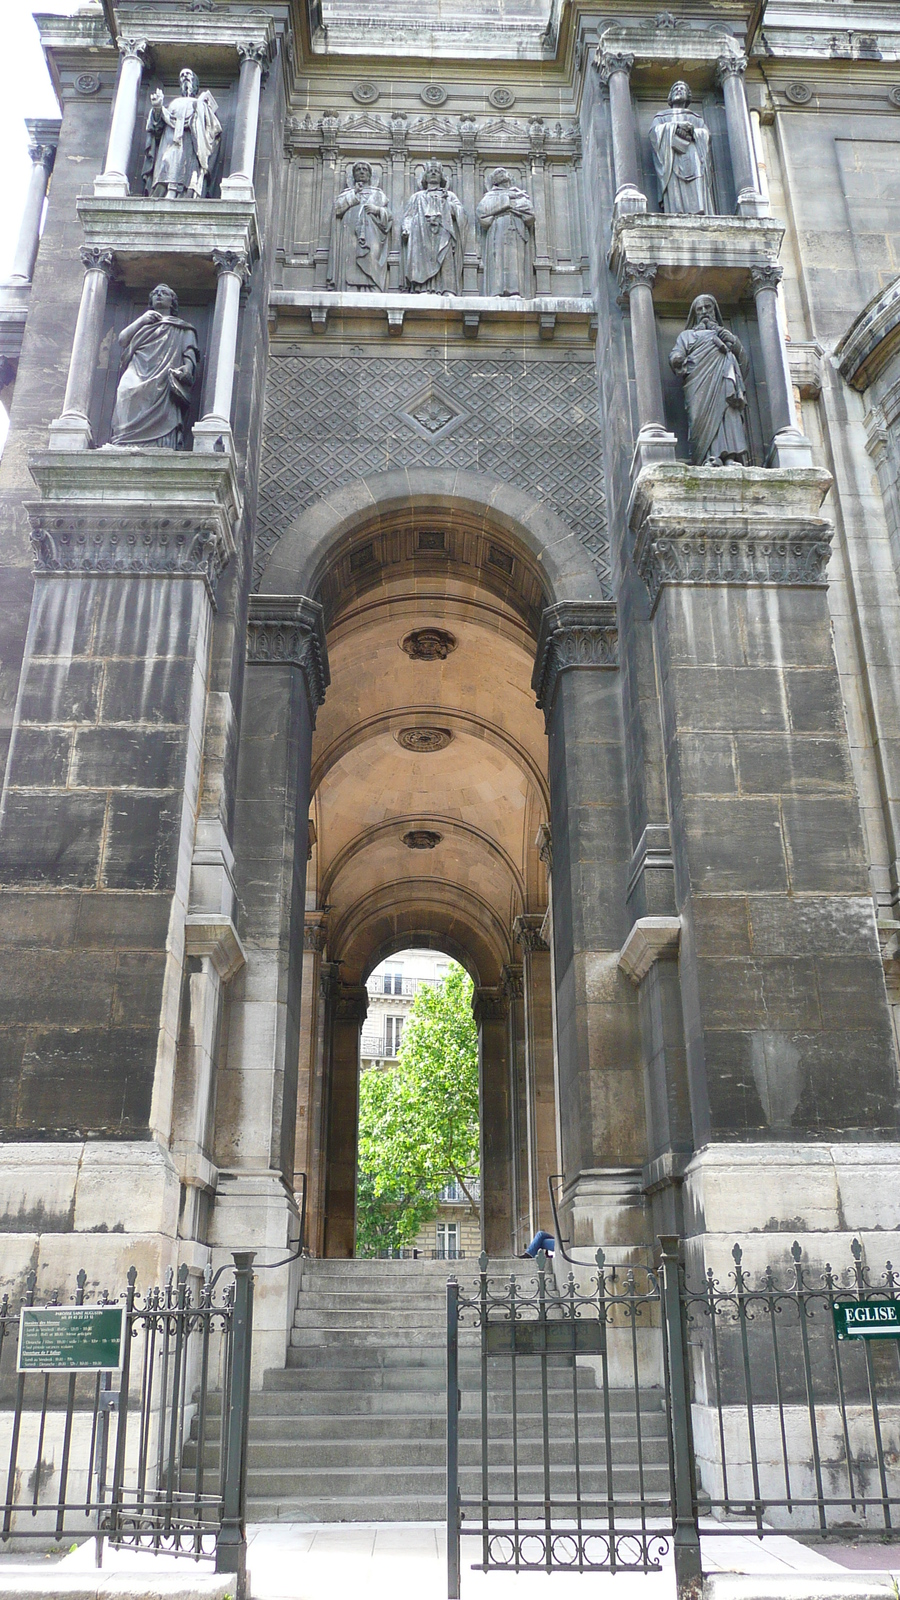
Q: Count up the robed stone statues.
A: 7